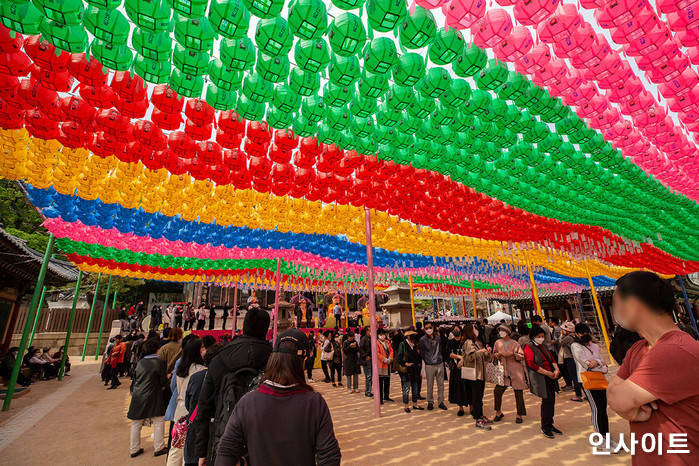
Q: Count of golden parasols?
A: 0